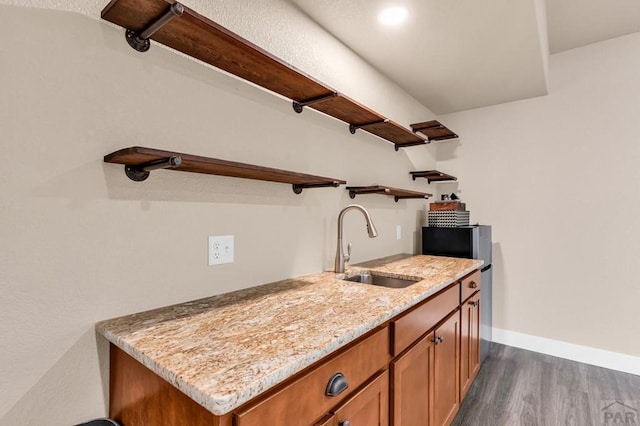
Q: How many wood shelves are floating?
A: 5